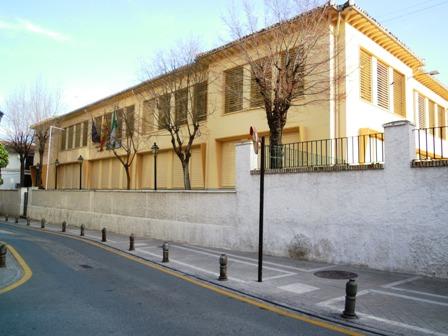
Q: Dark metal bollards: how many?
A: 12